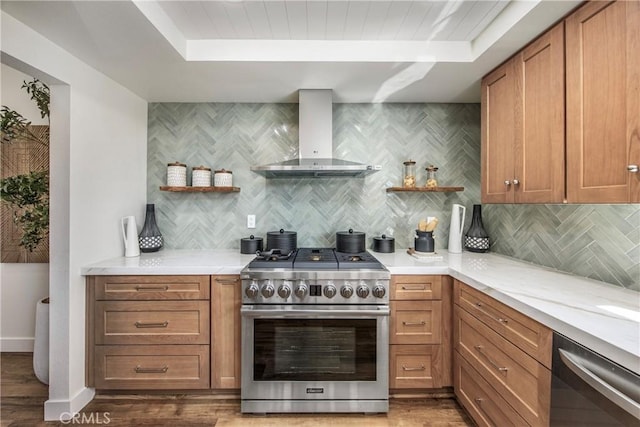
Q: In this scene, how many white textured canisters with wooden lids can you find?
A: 3